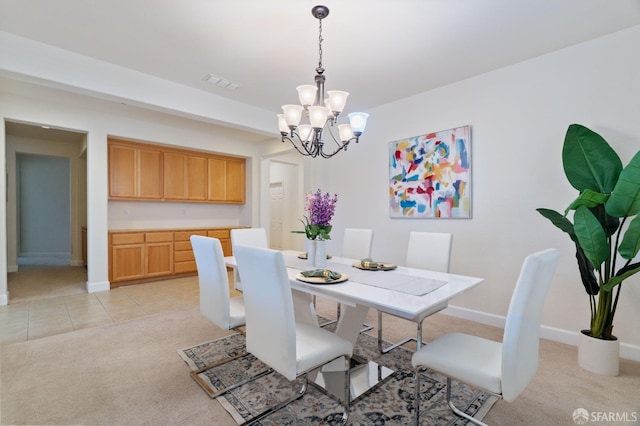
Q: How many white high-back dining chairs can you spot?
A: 6